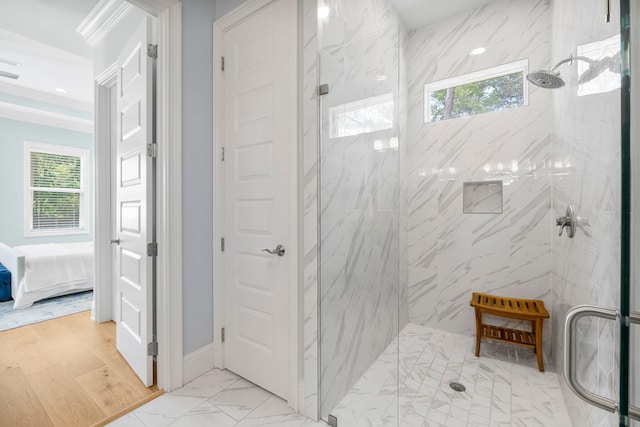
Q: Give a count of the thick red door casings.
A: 0